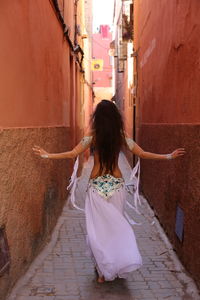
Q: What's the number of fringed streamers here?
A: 2